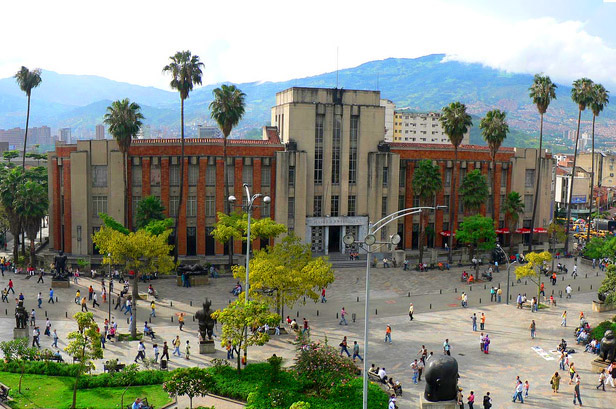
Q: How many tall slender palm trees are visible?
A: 9